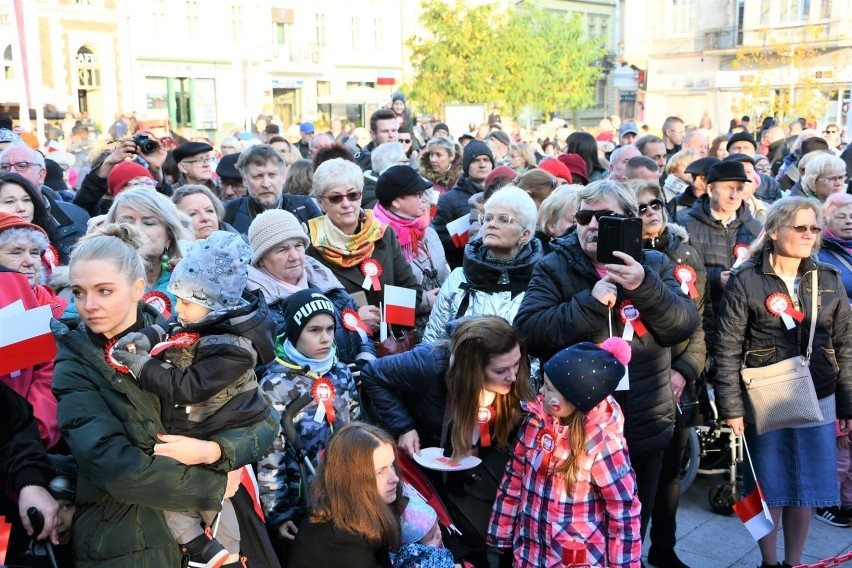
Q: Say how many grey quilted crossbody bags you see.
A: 1